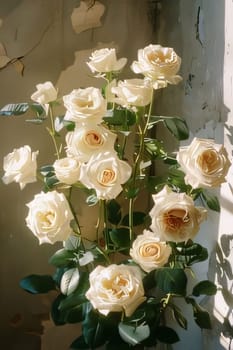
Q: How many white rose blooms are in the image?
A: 14